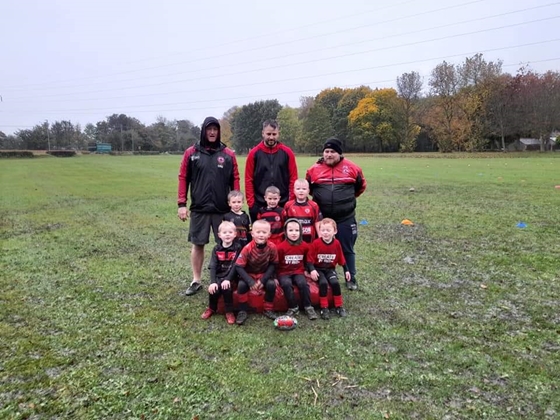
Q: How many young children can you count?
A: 7